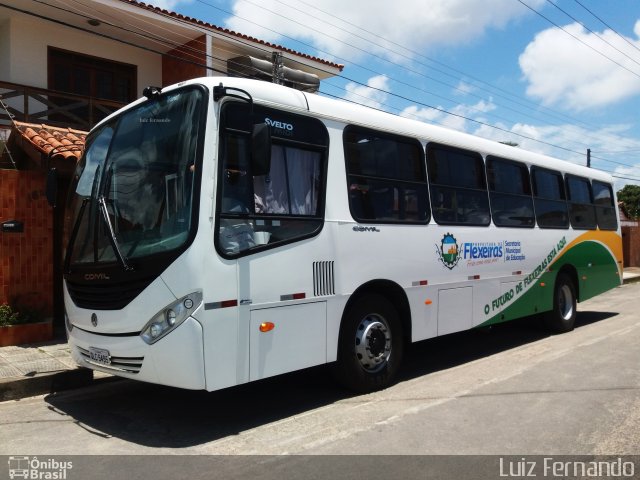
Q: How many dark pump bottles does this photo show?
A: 0